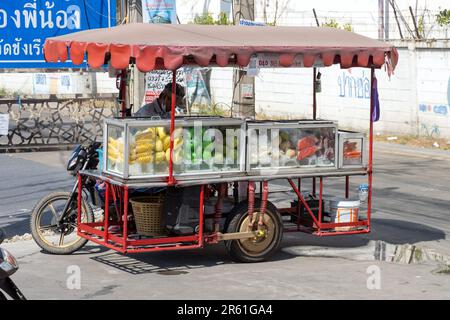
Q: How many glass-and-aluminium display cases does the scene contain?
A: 3